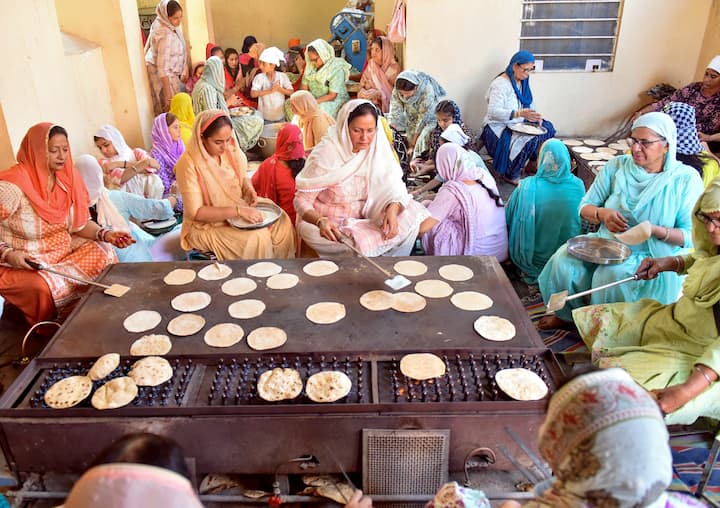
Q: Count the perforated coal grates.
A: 3